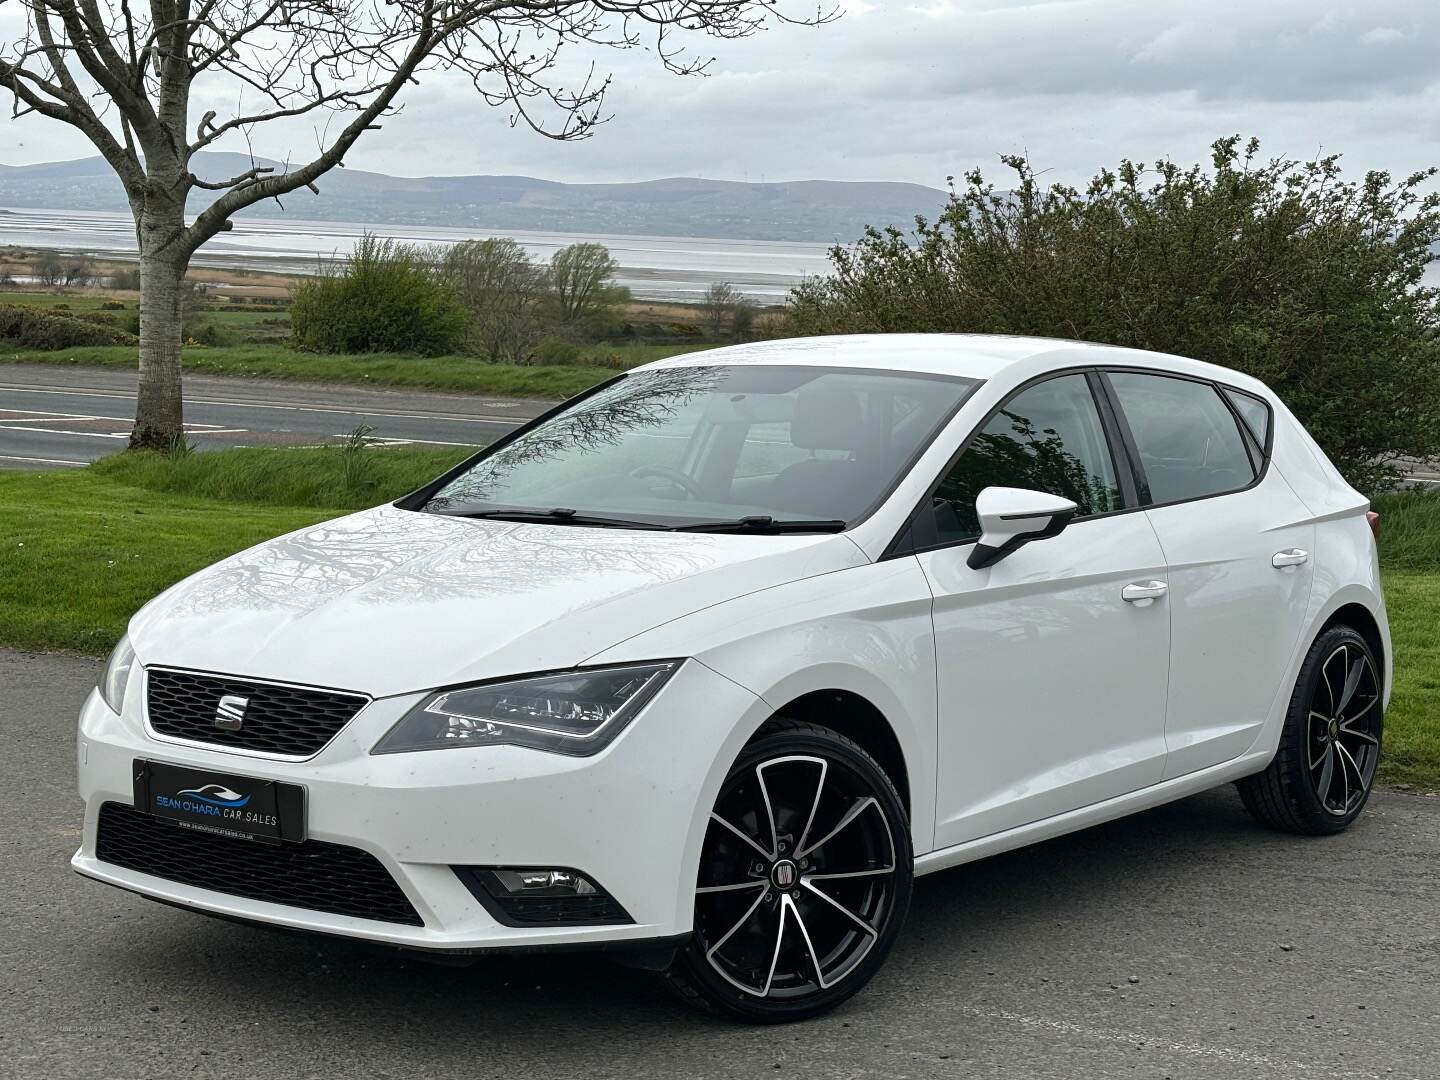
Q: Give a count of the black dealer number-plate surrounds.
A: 1